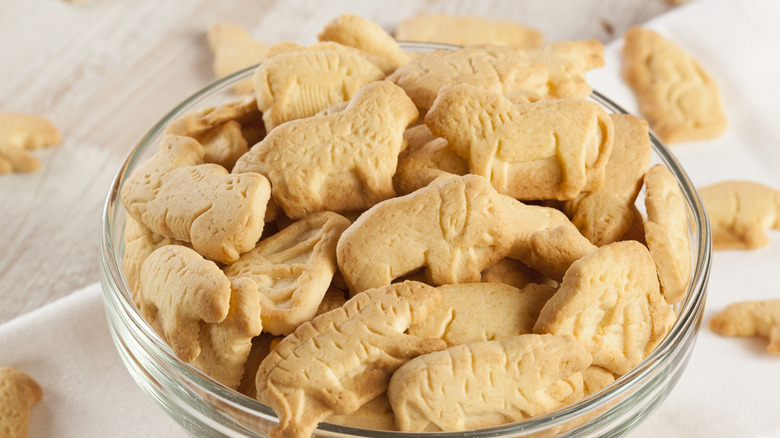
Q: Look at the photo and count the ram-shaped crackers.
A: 1